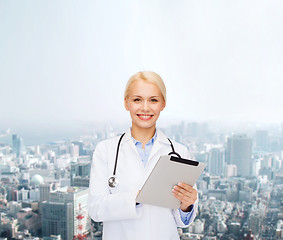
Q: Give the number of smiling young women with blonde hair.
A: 1